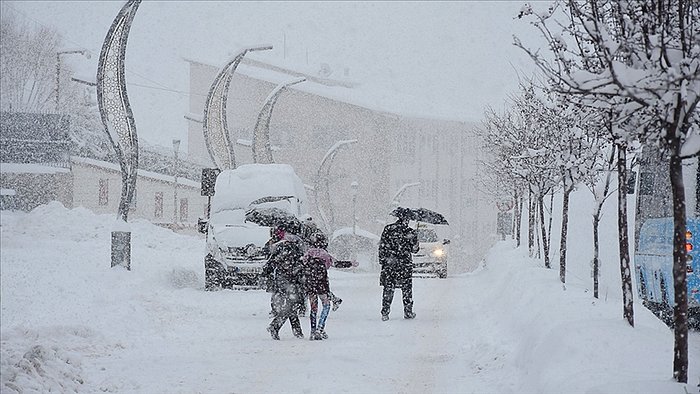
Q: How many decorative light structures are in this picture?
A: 5